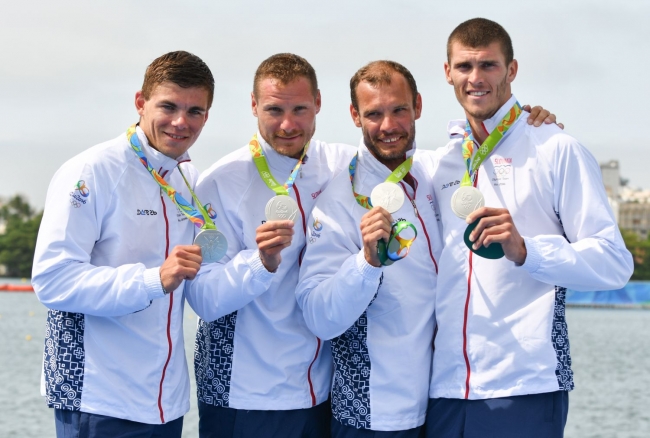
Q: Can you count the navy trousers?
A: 4